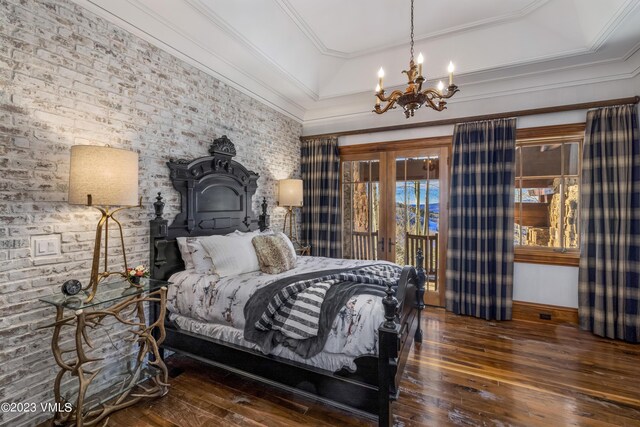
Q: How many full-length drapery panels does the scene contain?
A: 3